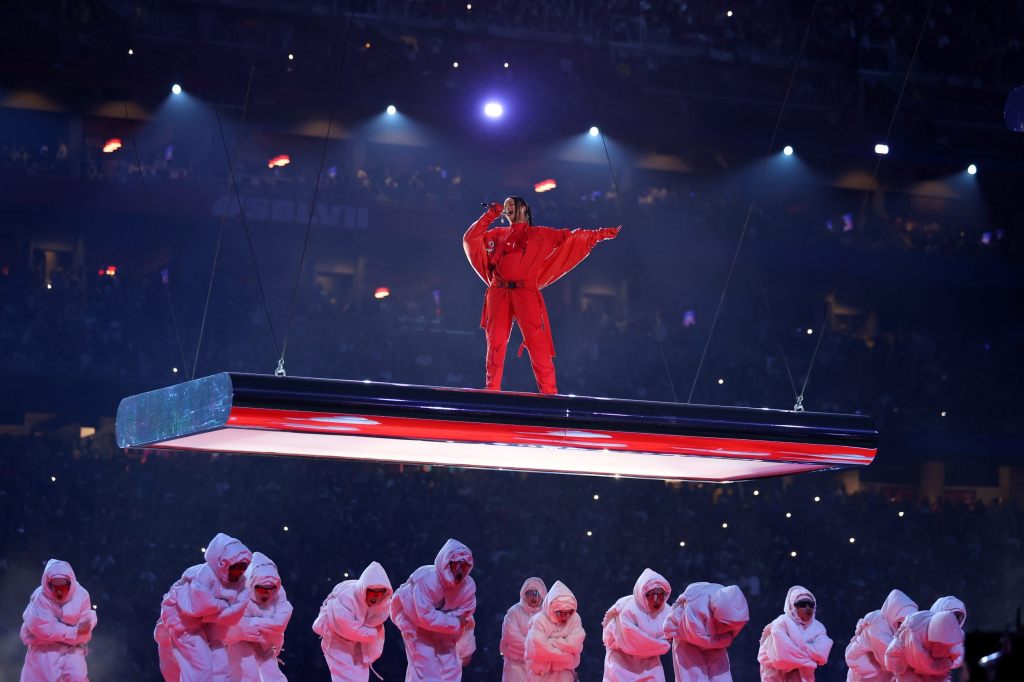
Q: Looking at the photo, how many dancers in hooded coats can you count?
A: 13